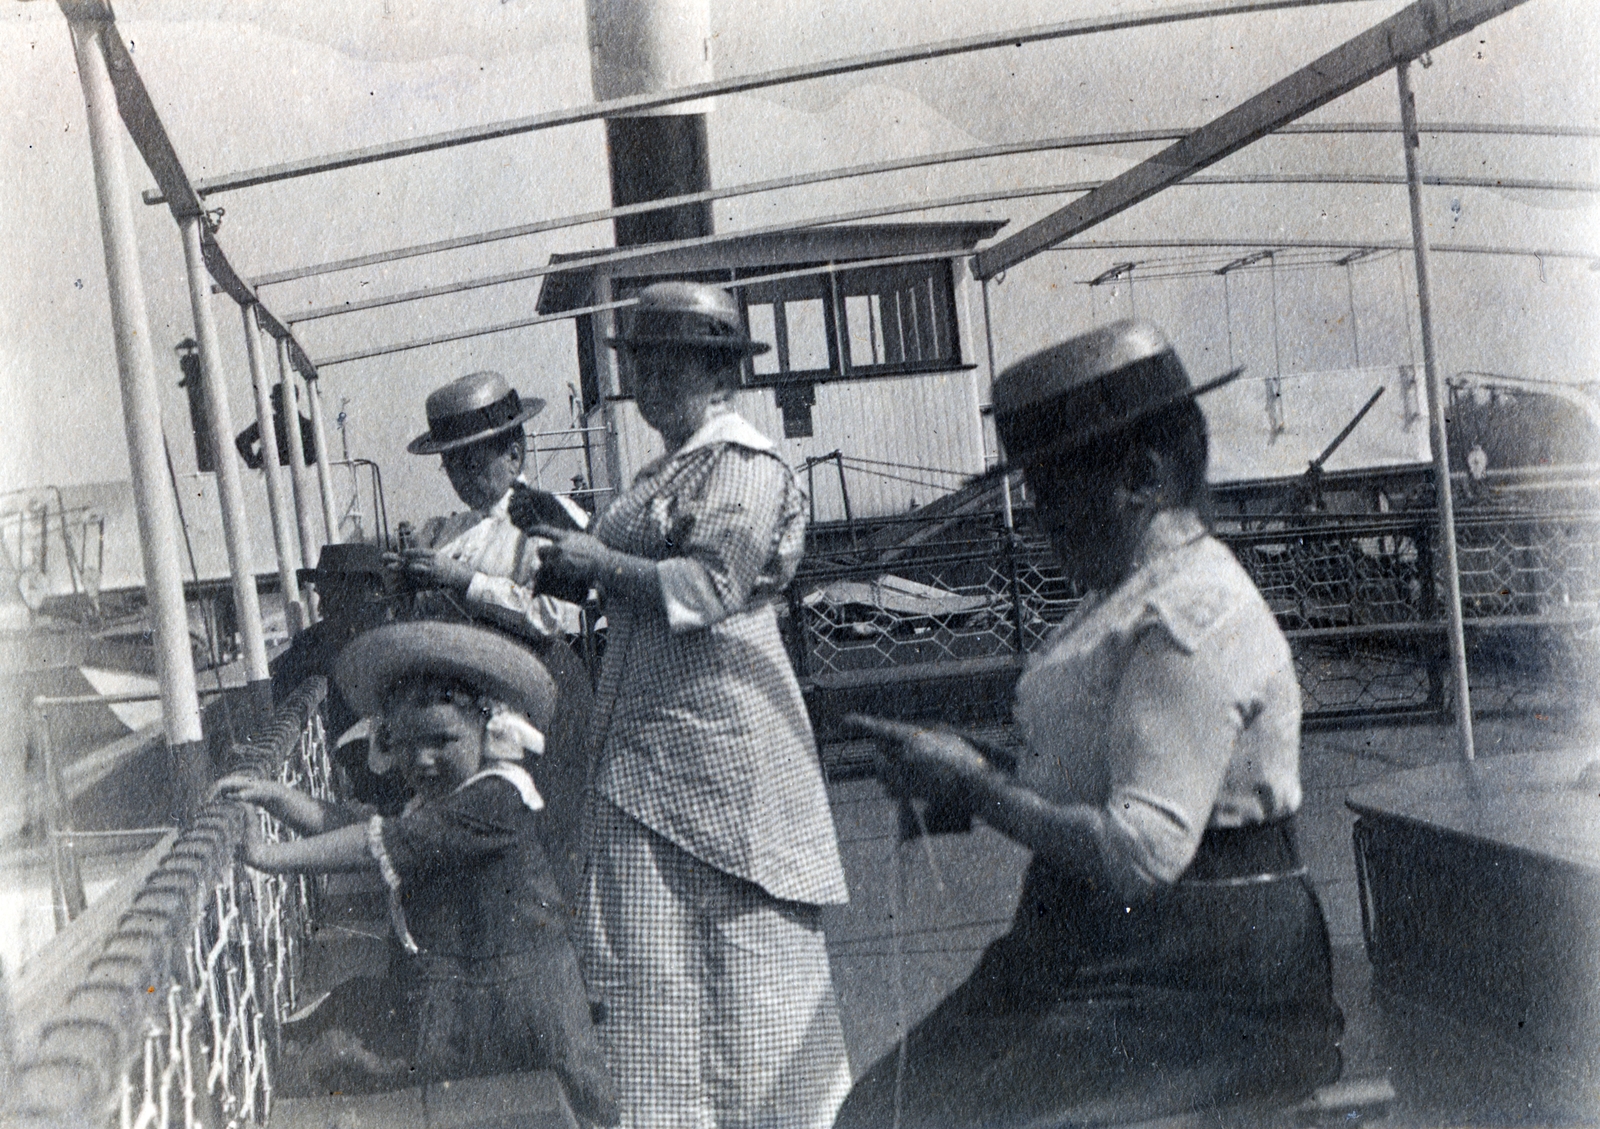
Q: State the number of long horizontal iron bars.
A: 4